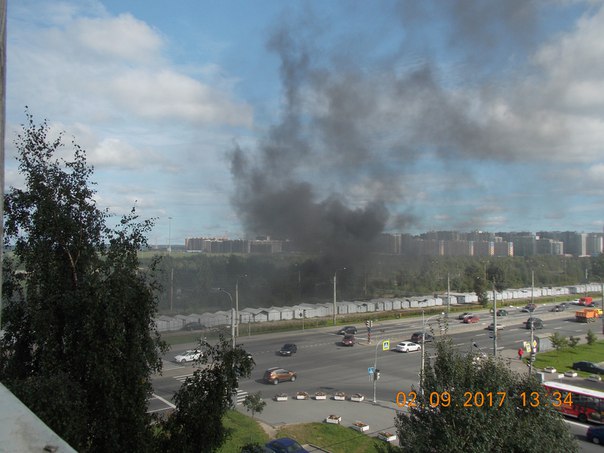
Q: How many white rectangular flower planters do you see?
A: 11